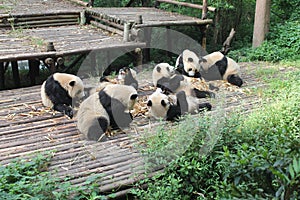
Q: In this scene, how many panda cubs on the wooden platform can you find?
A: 7